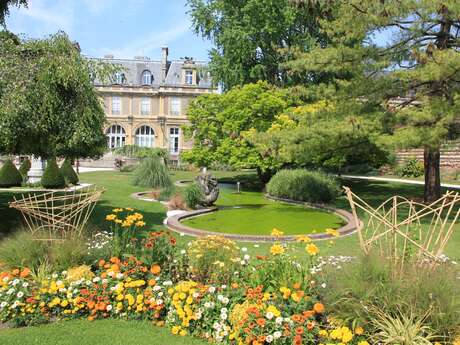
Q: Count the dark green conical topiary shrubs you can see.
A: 4